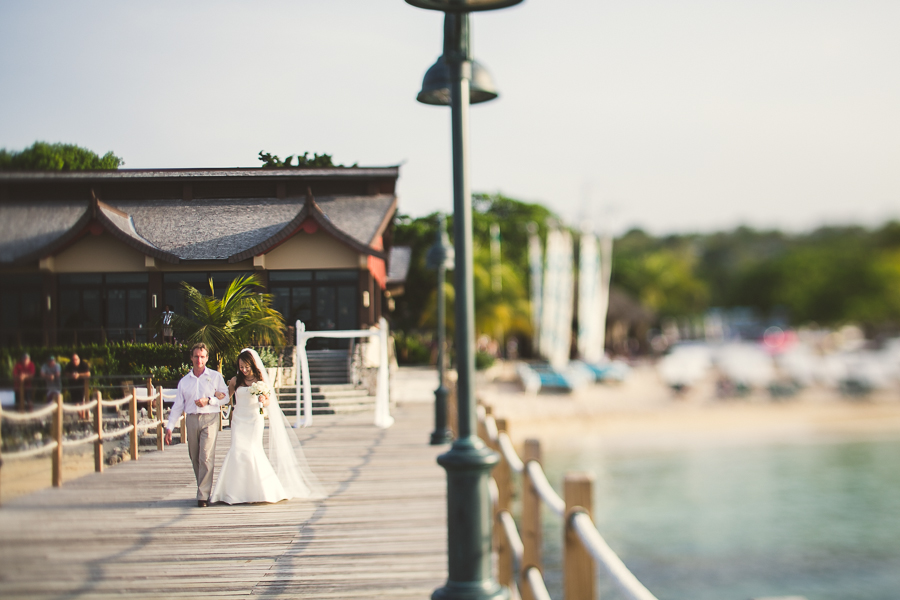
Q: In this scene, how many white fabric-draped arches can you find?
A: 1